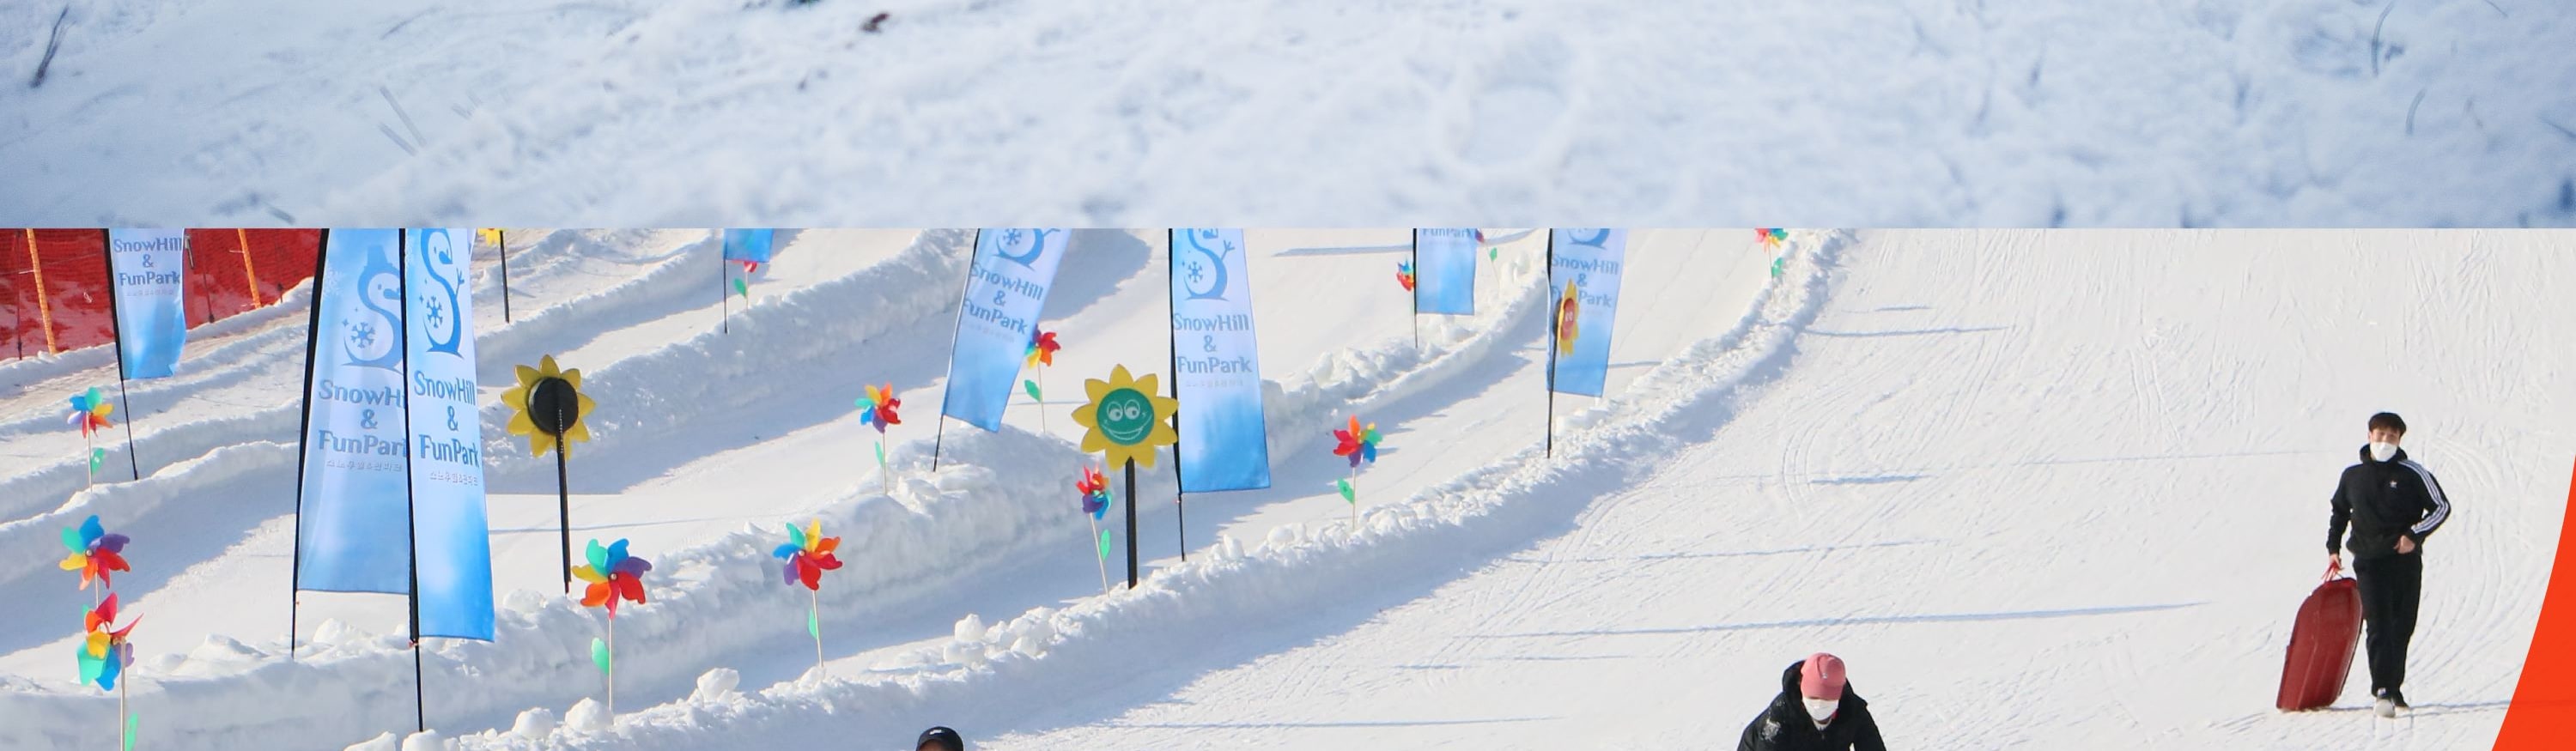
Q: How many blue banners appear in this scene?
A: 8